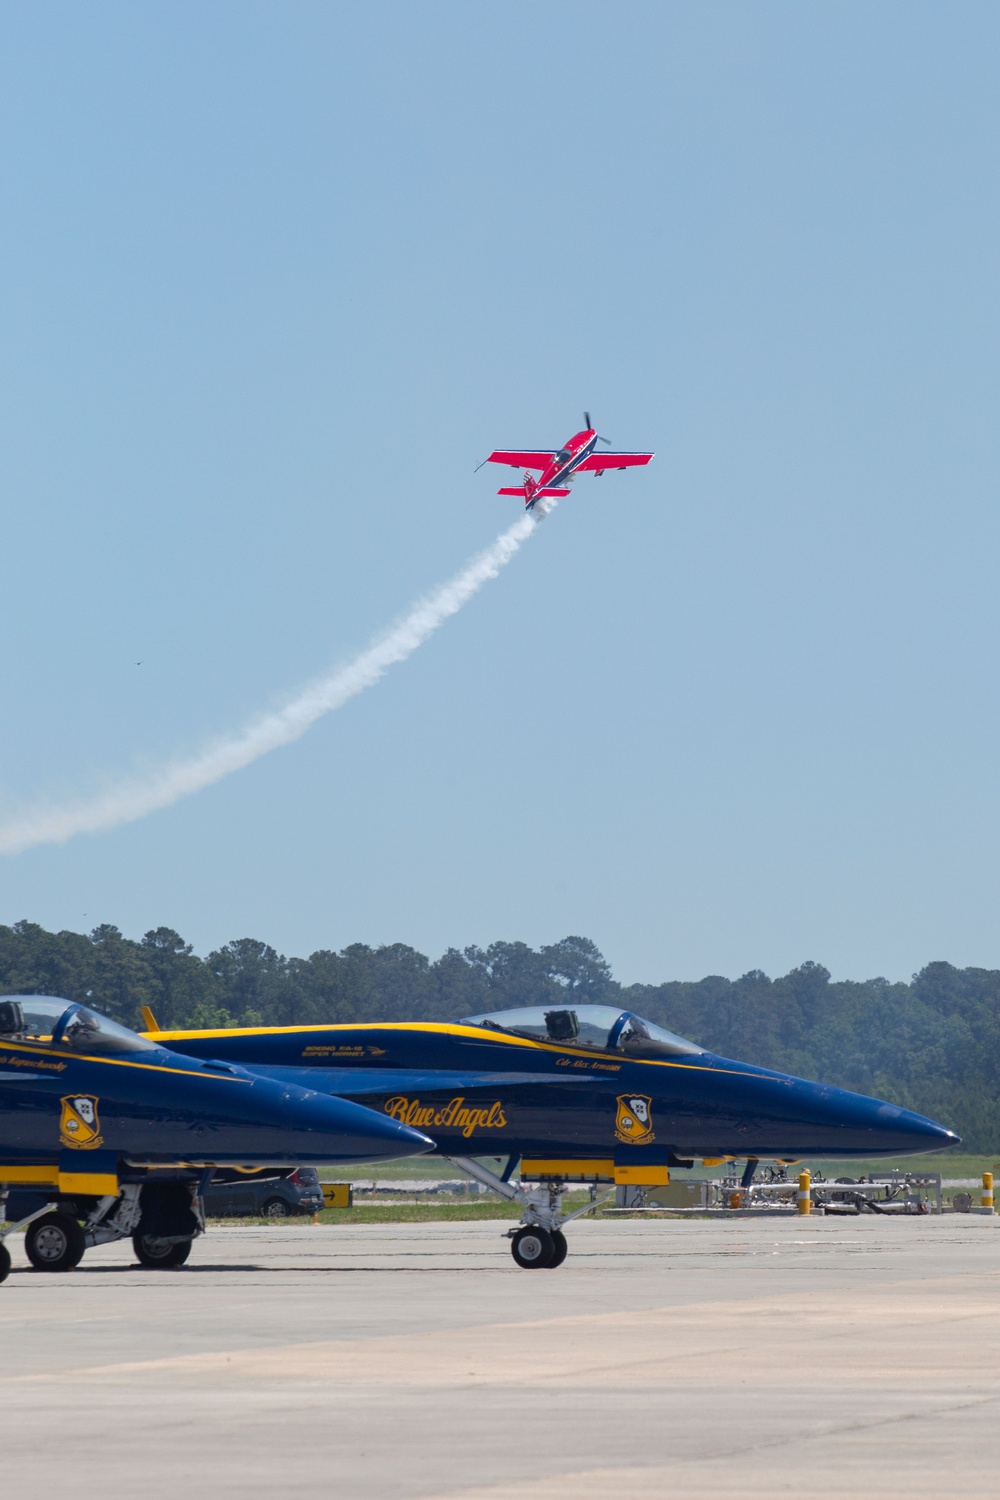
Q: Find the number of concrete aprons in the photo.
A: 1